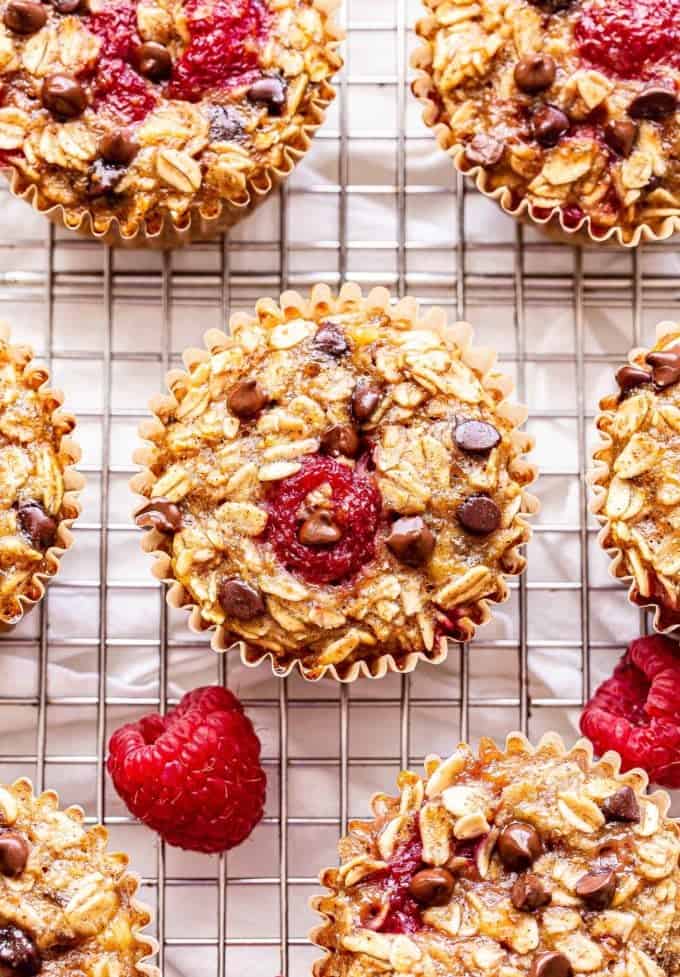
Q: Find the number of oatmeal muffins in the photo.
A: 7